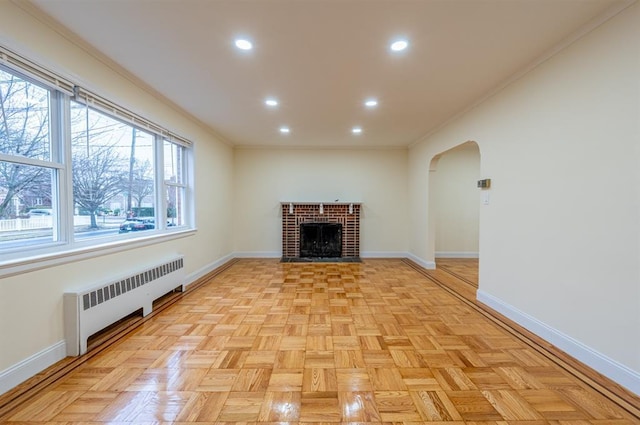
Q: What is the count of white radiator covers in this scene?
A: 1